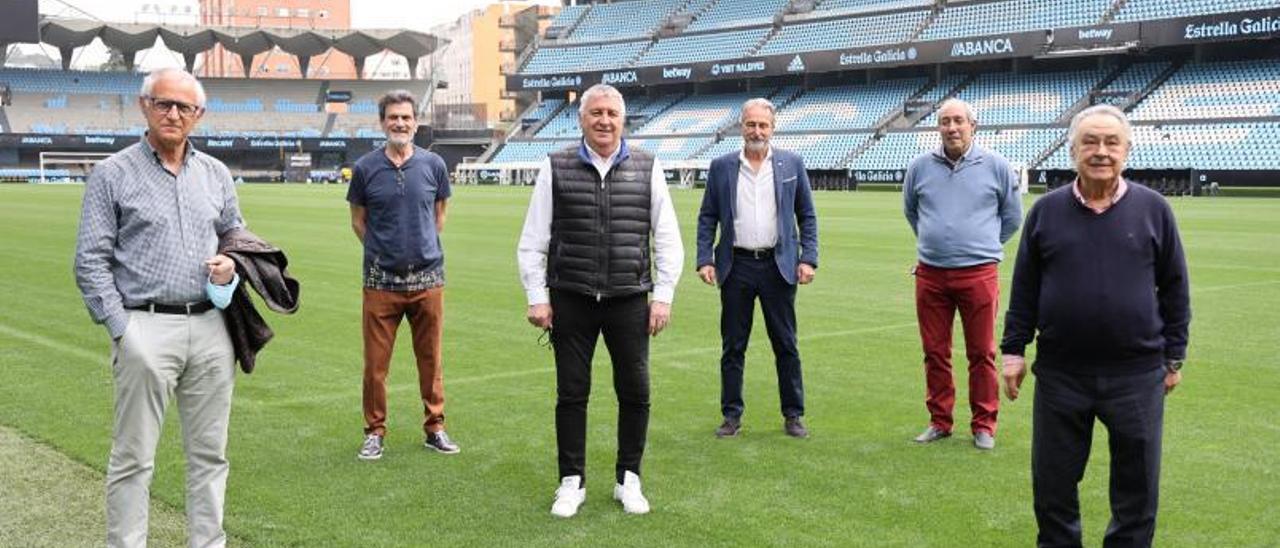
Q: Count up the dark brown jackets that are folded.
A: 1